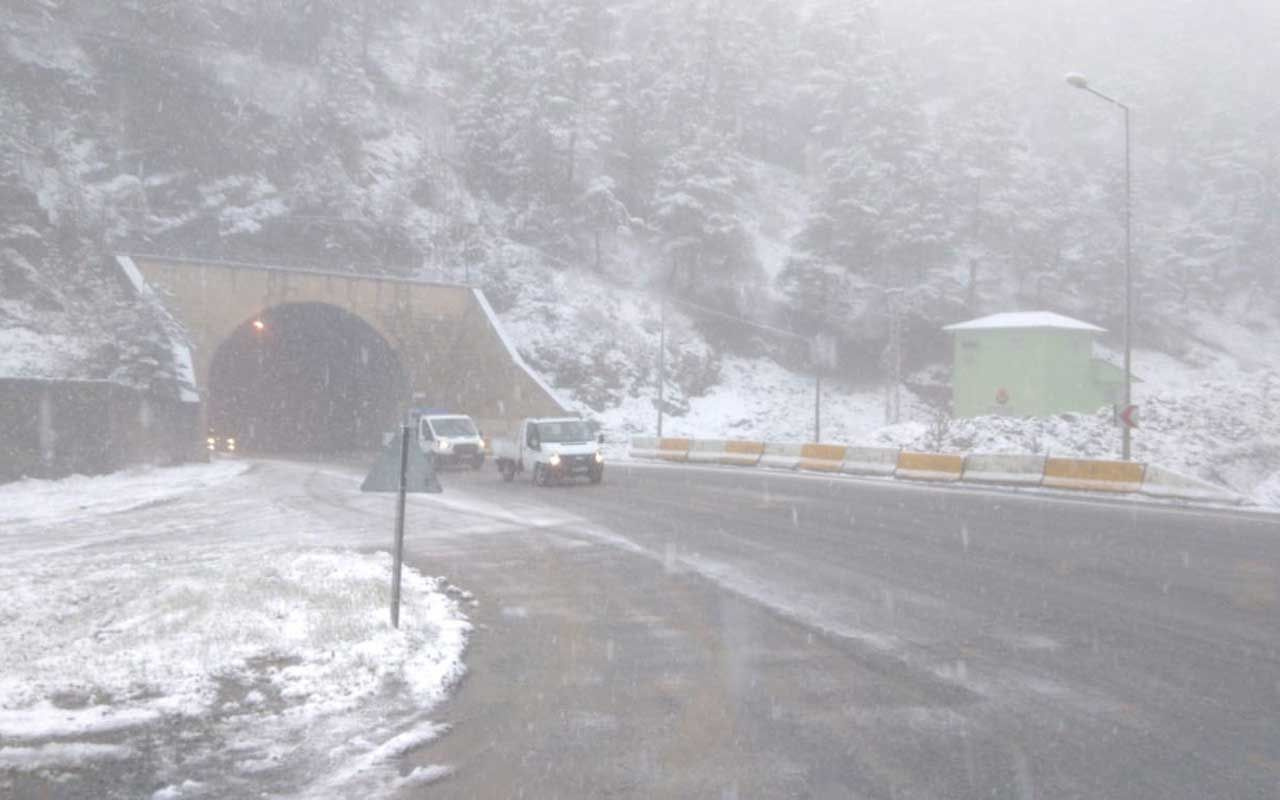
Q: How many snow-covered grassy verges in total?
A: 1